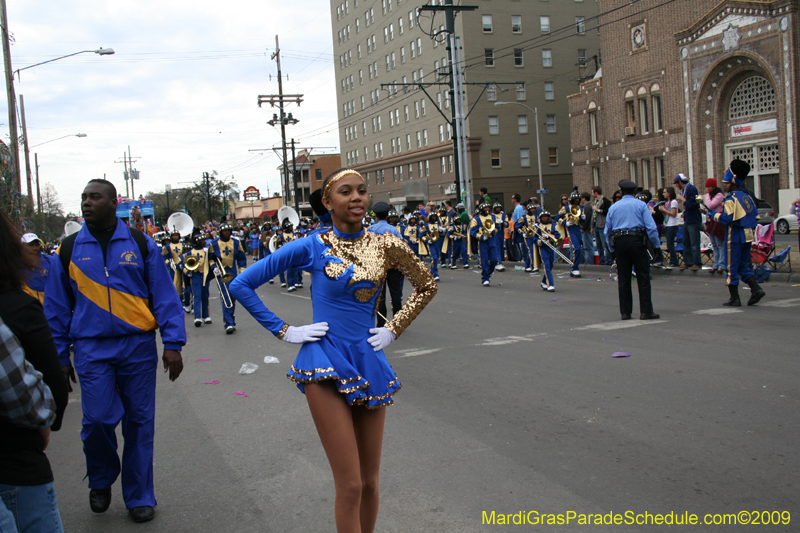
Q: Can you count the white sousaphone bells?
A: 3